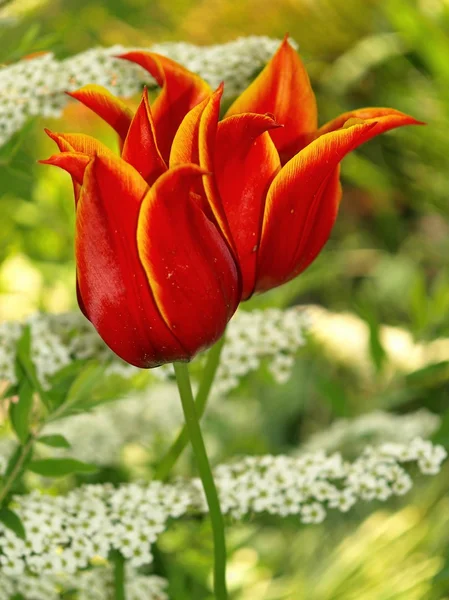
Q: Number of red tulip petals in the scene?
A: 12